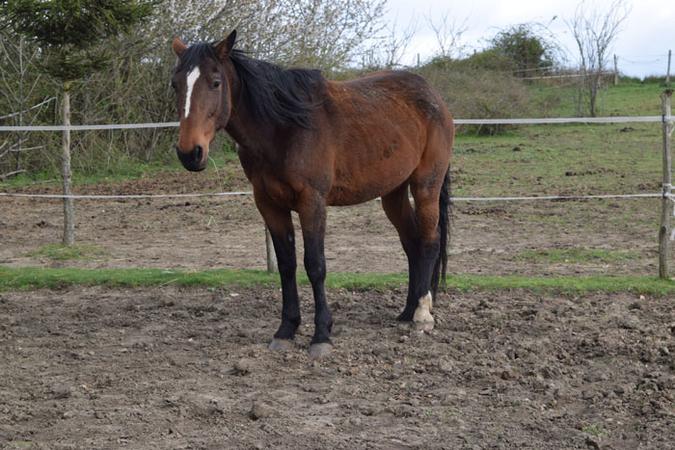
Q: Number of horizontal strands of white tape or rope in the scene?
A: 2